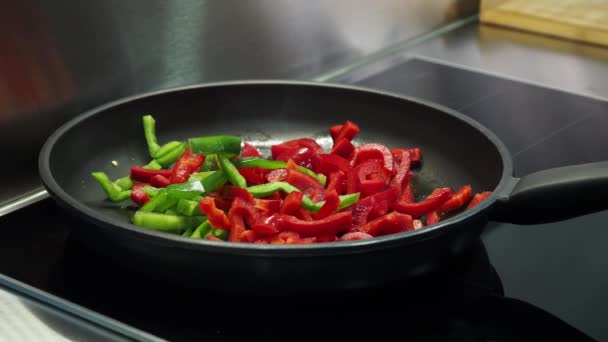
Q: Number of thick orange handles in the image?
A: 0